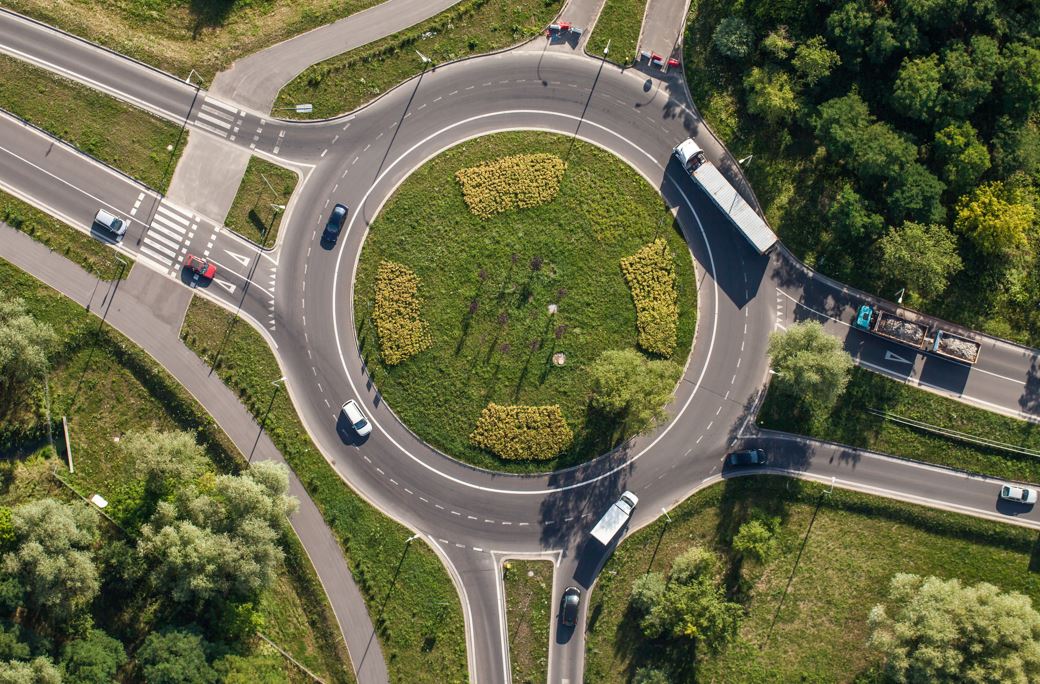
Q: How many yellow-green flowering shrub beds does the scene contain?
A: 4